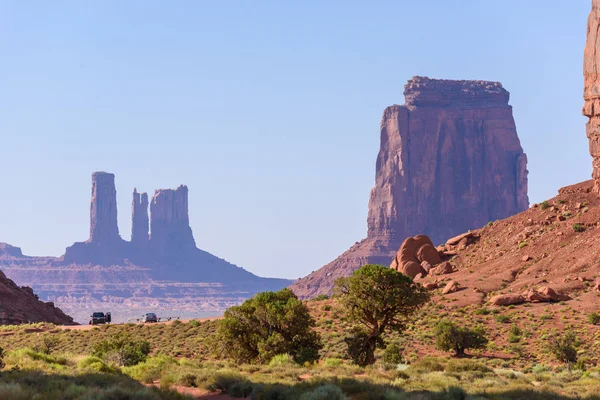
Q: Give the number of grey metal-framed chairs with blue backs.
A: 0